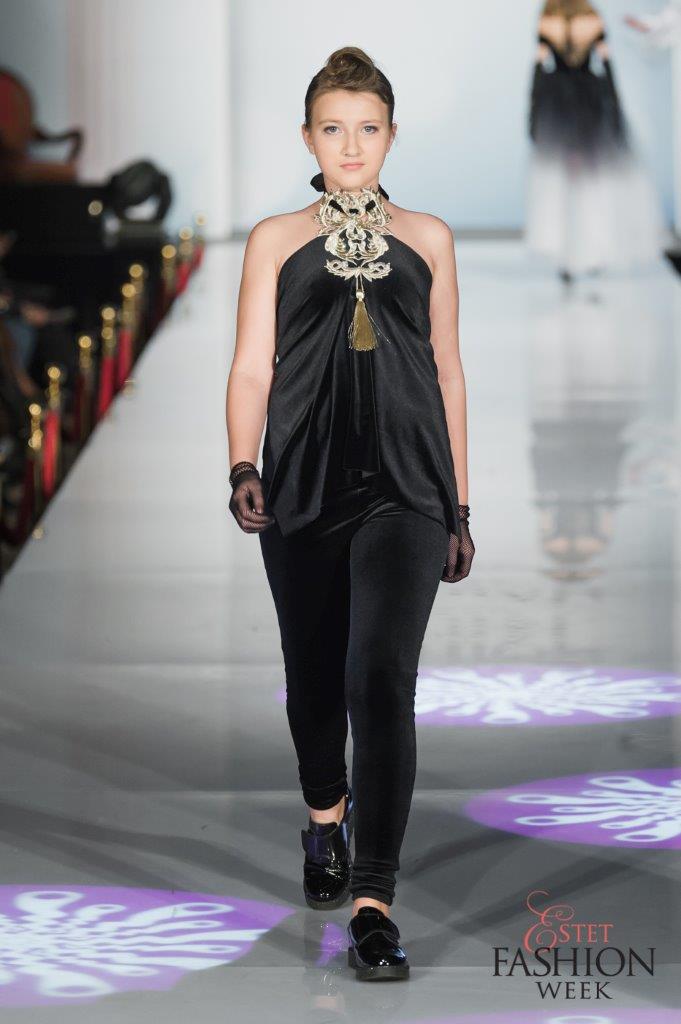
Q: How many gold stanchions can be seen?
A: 9